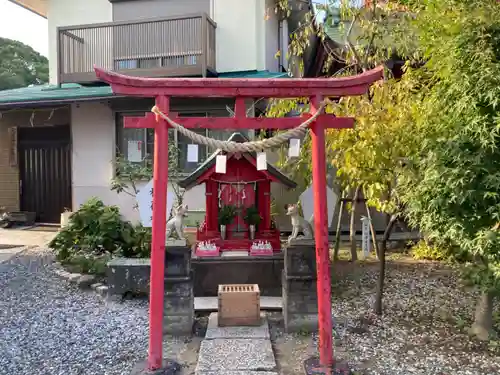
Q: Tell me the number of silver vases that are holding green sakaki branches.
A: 2